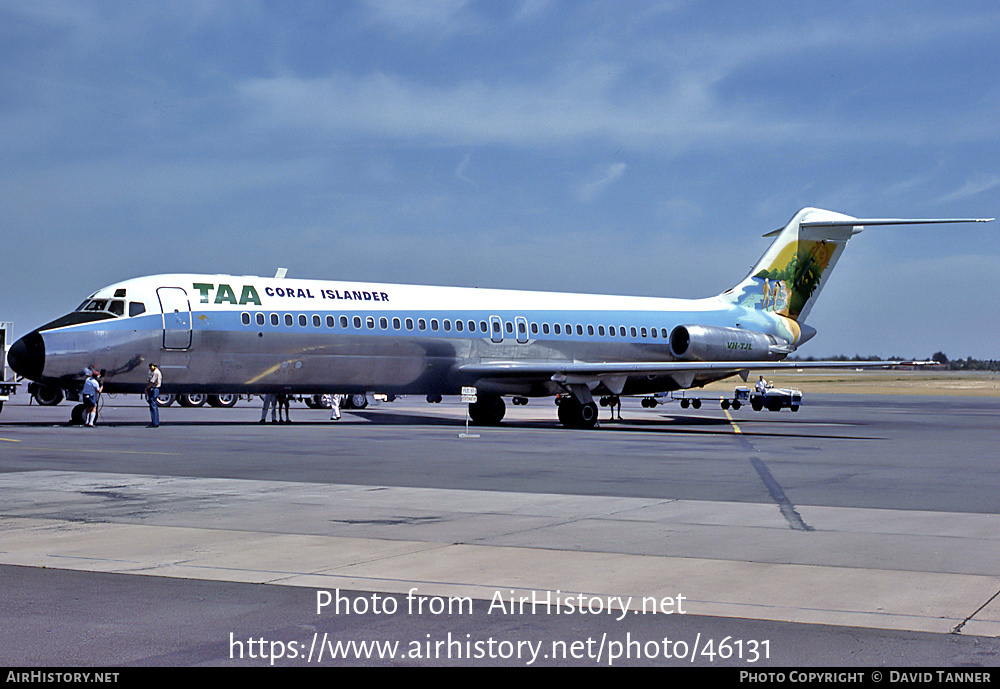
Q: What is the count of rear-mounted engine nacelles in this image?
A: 1